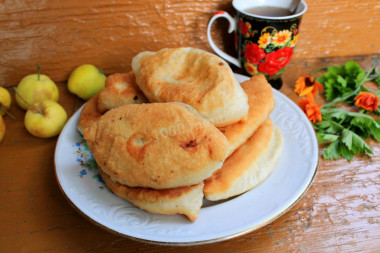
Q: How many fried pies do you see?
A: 7